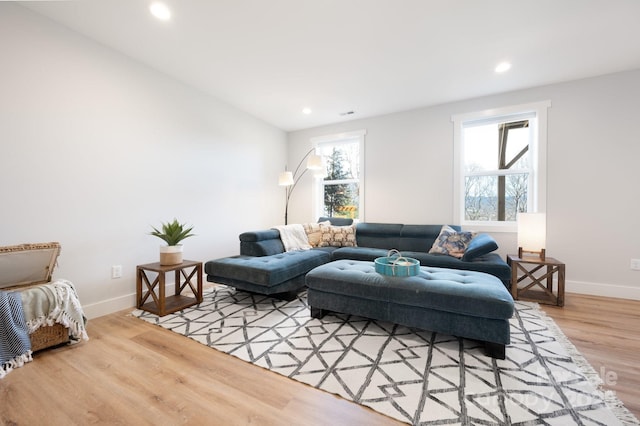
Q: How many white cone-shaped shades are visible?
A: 3